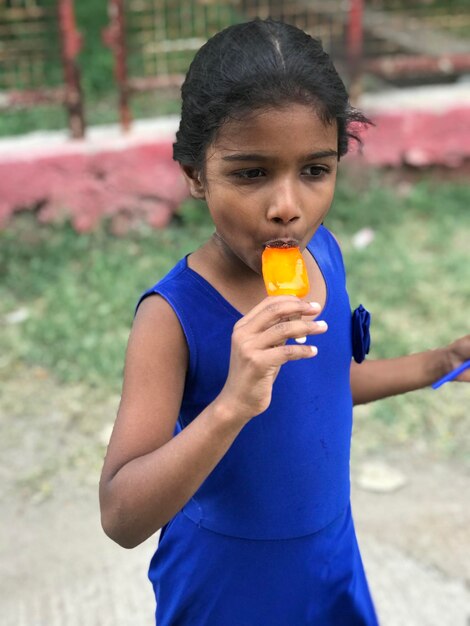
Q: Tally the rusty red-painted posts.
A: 3